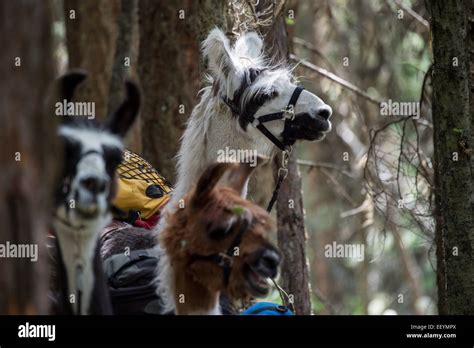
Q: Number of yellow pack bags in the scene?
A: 1